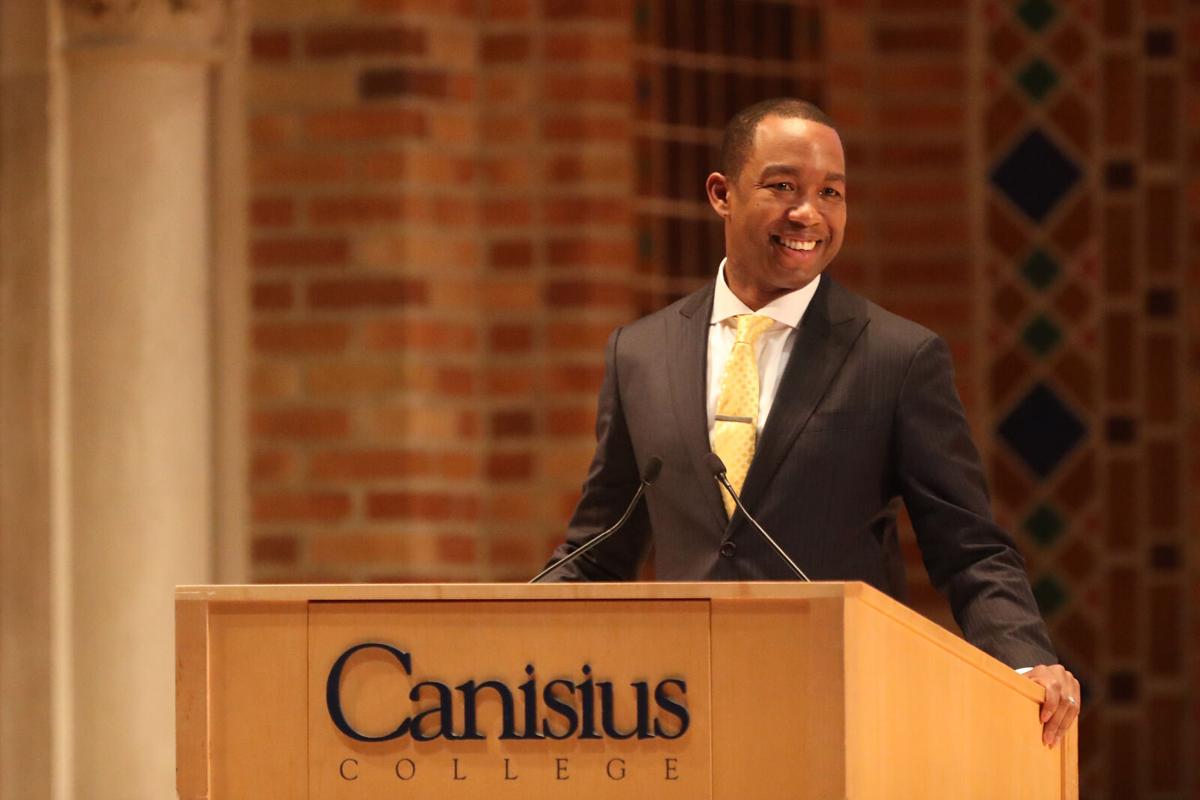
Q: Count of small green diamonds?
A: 6